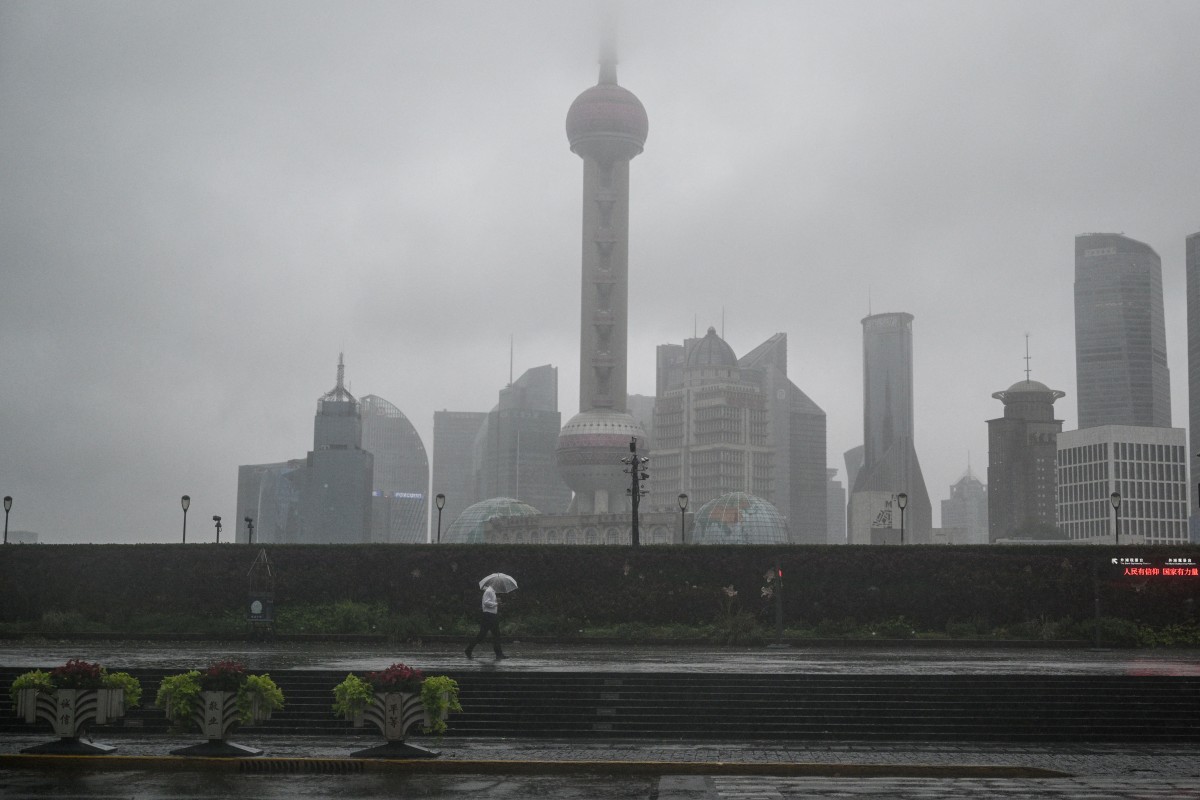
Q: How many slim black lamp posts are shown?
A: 6